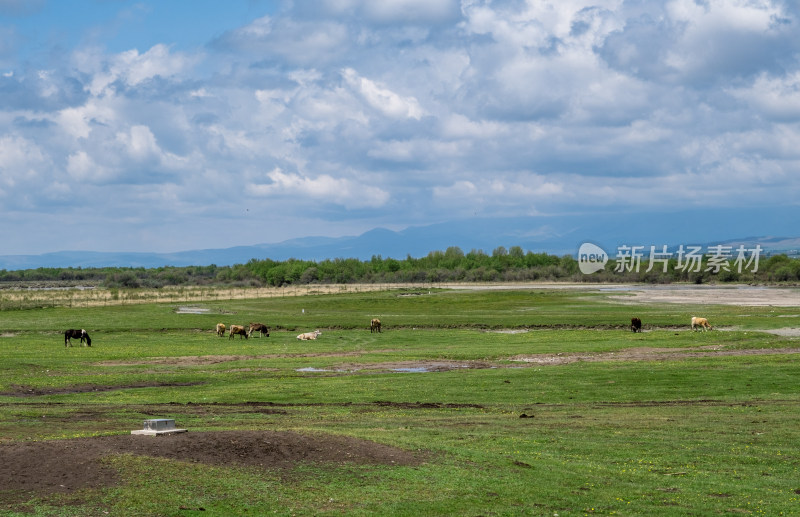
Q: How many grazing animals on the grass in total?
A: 8